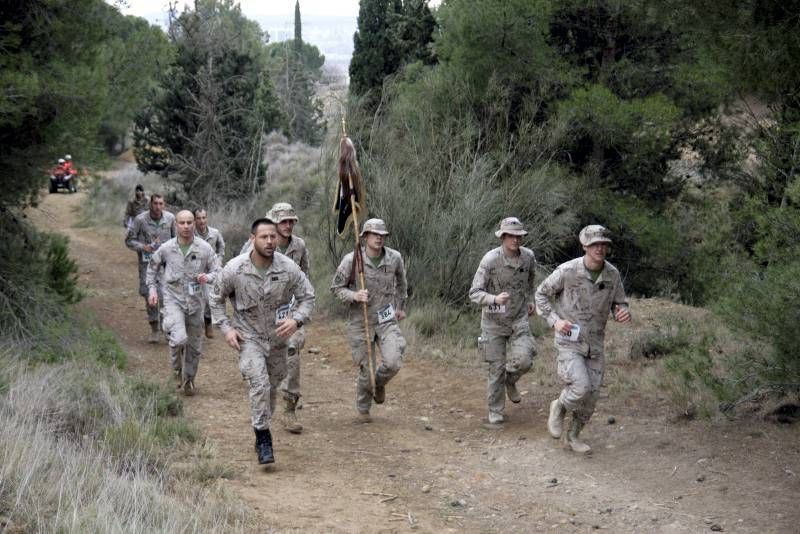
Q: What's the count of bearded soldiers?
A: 1